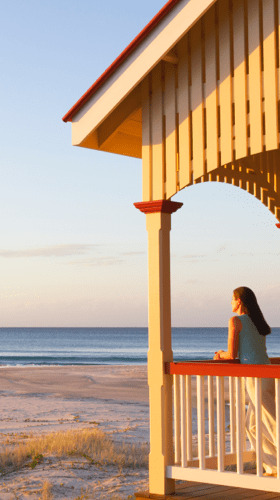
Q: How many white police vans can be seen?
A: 0